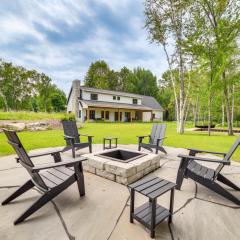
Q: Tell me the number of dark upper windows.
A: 4